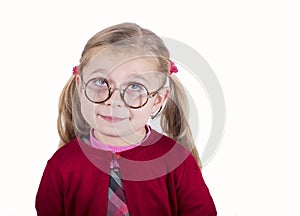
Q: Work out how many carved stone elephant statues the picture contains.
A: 0